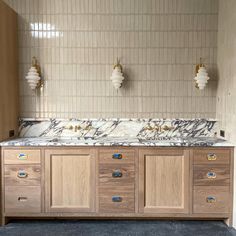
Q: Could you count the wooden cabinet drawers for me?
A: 9